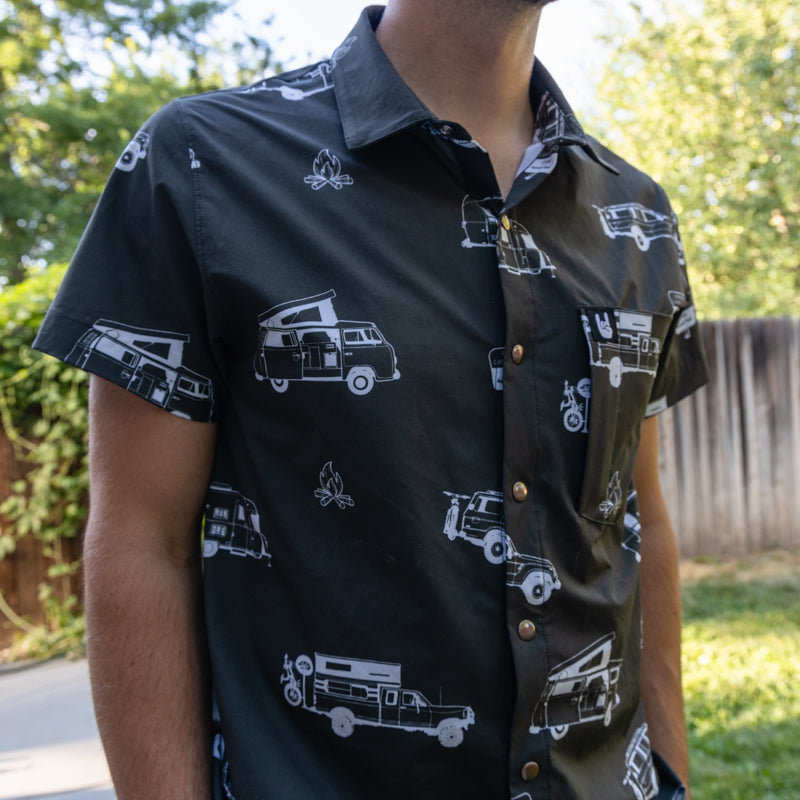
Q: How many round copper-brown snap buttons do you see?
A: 5